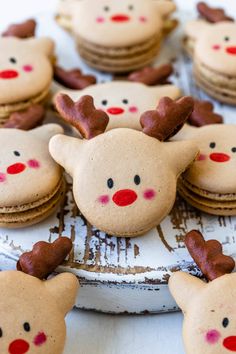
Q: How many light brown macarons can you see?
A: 9